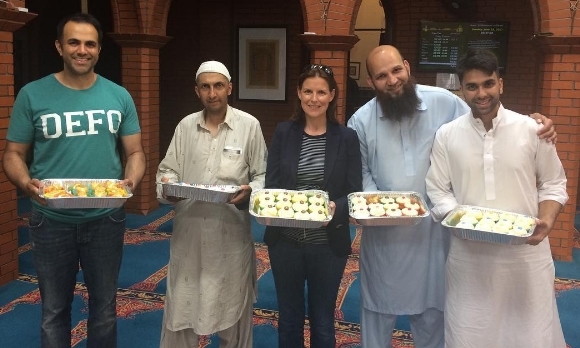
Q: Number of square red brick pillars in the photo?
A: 4